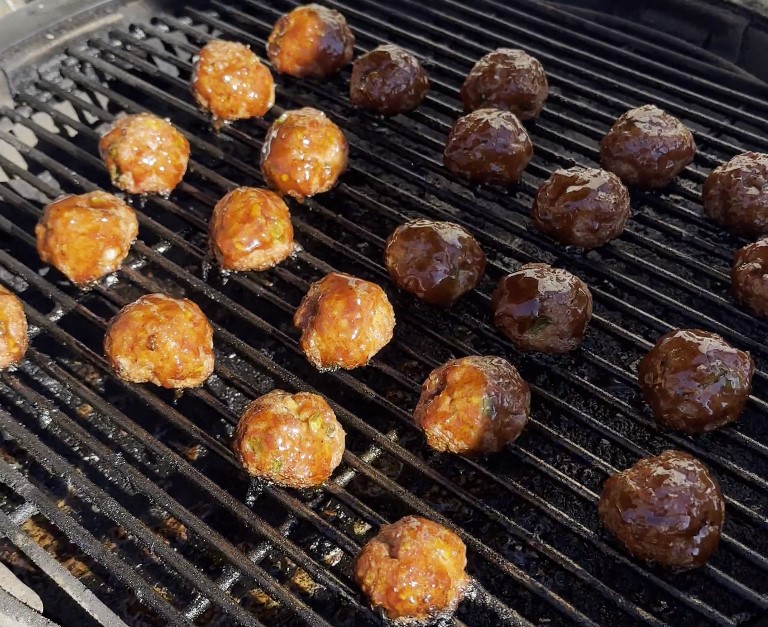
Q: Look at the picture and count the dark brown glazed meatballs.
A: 11